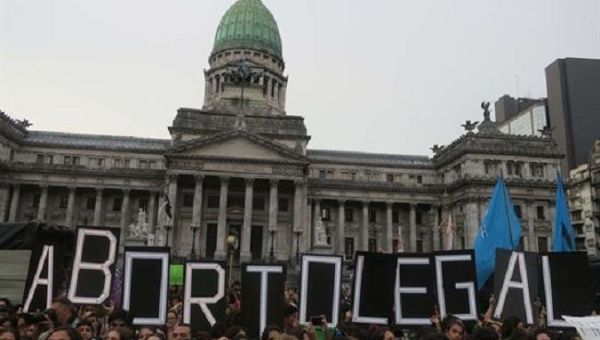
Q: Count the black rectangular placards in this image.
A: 11